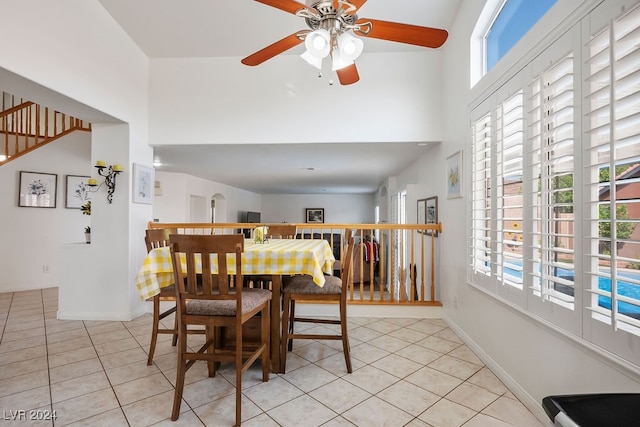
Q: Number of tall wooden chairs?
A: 4